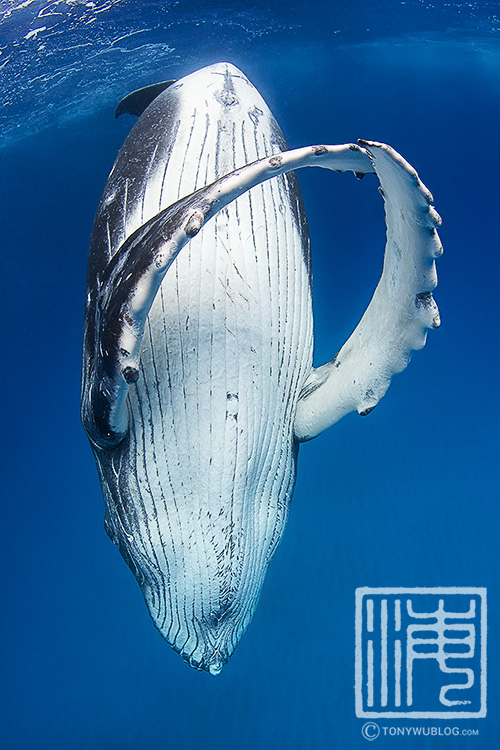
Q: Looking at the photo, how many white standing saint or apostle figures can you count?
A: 0